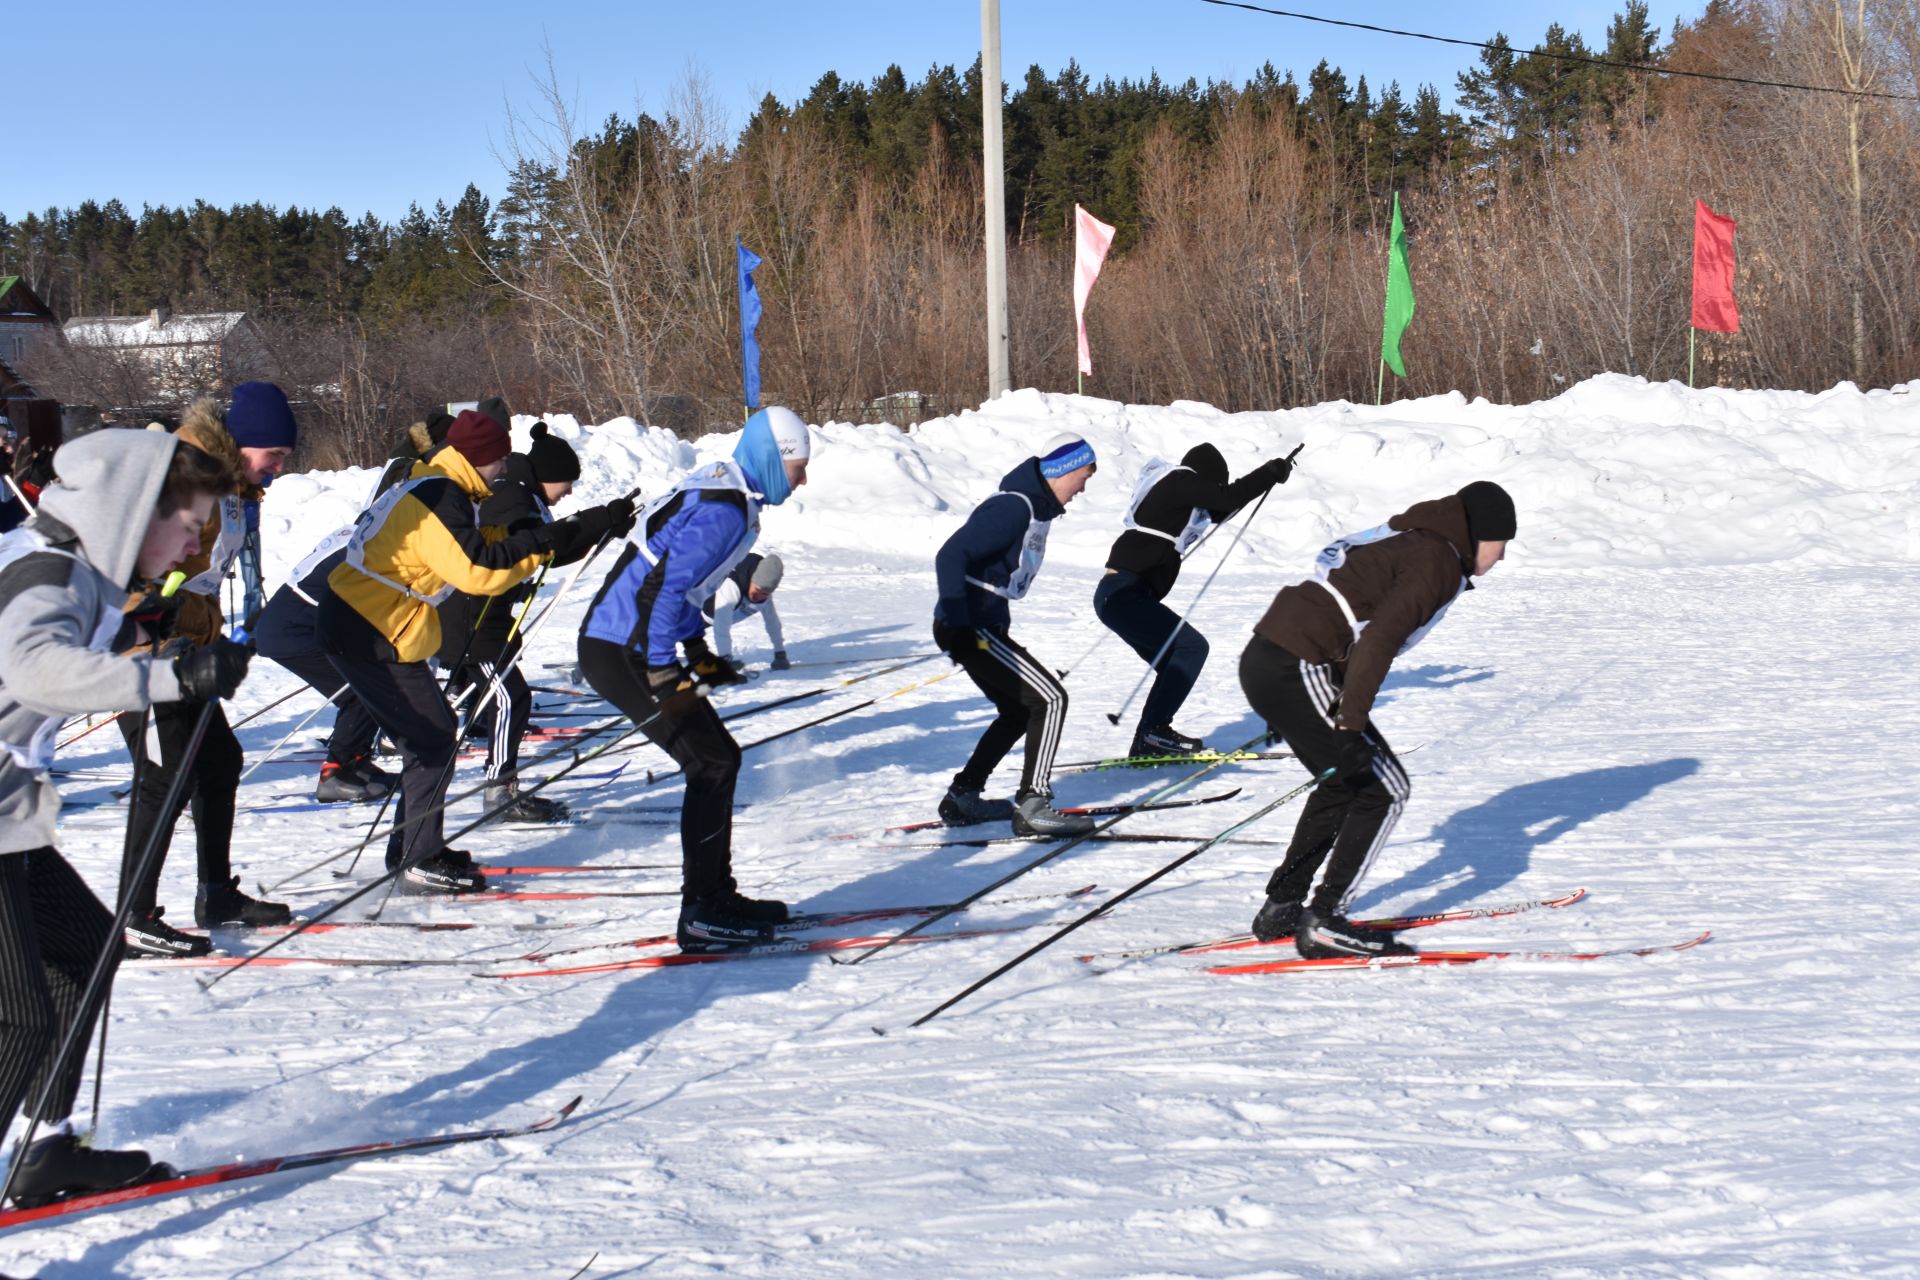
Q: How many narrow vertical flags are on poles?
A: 4